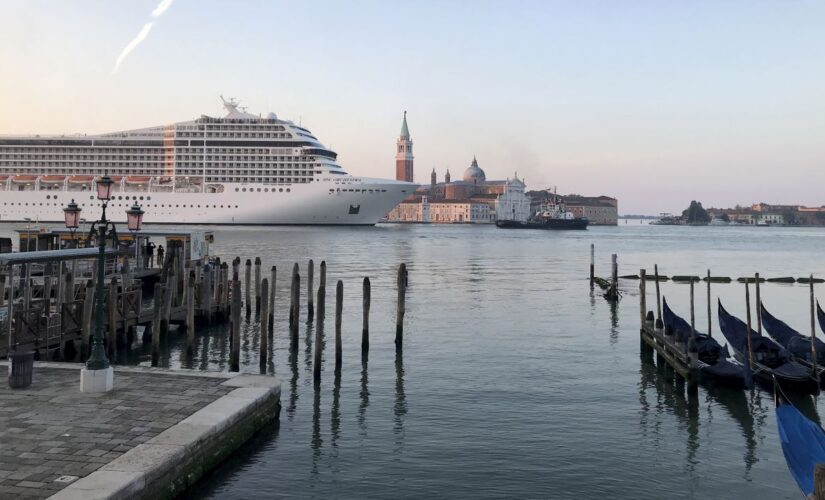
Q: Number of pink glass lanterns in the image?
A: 3